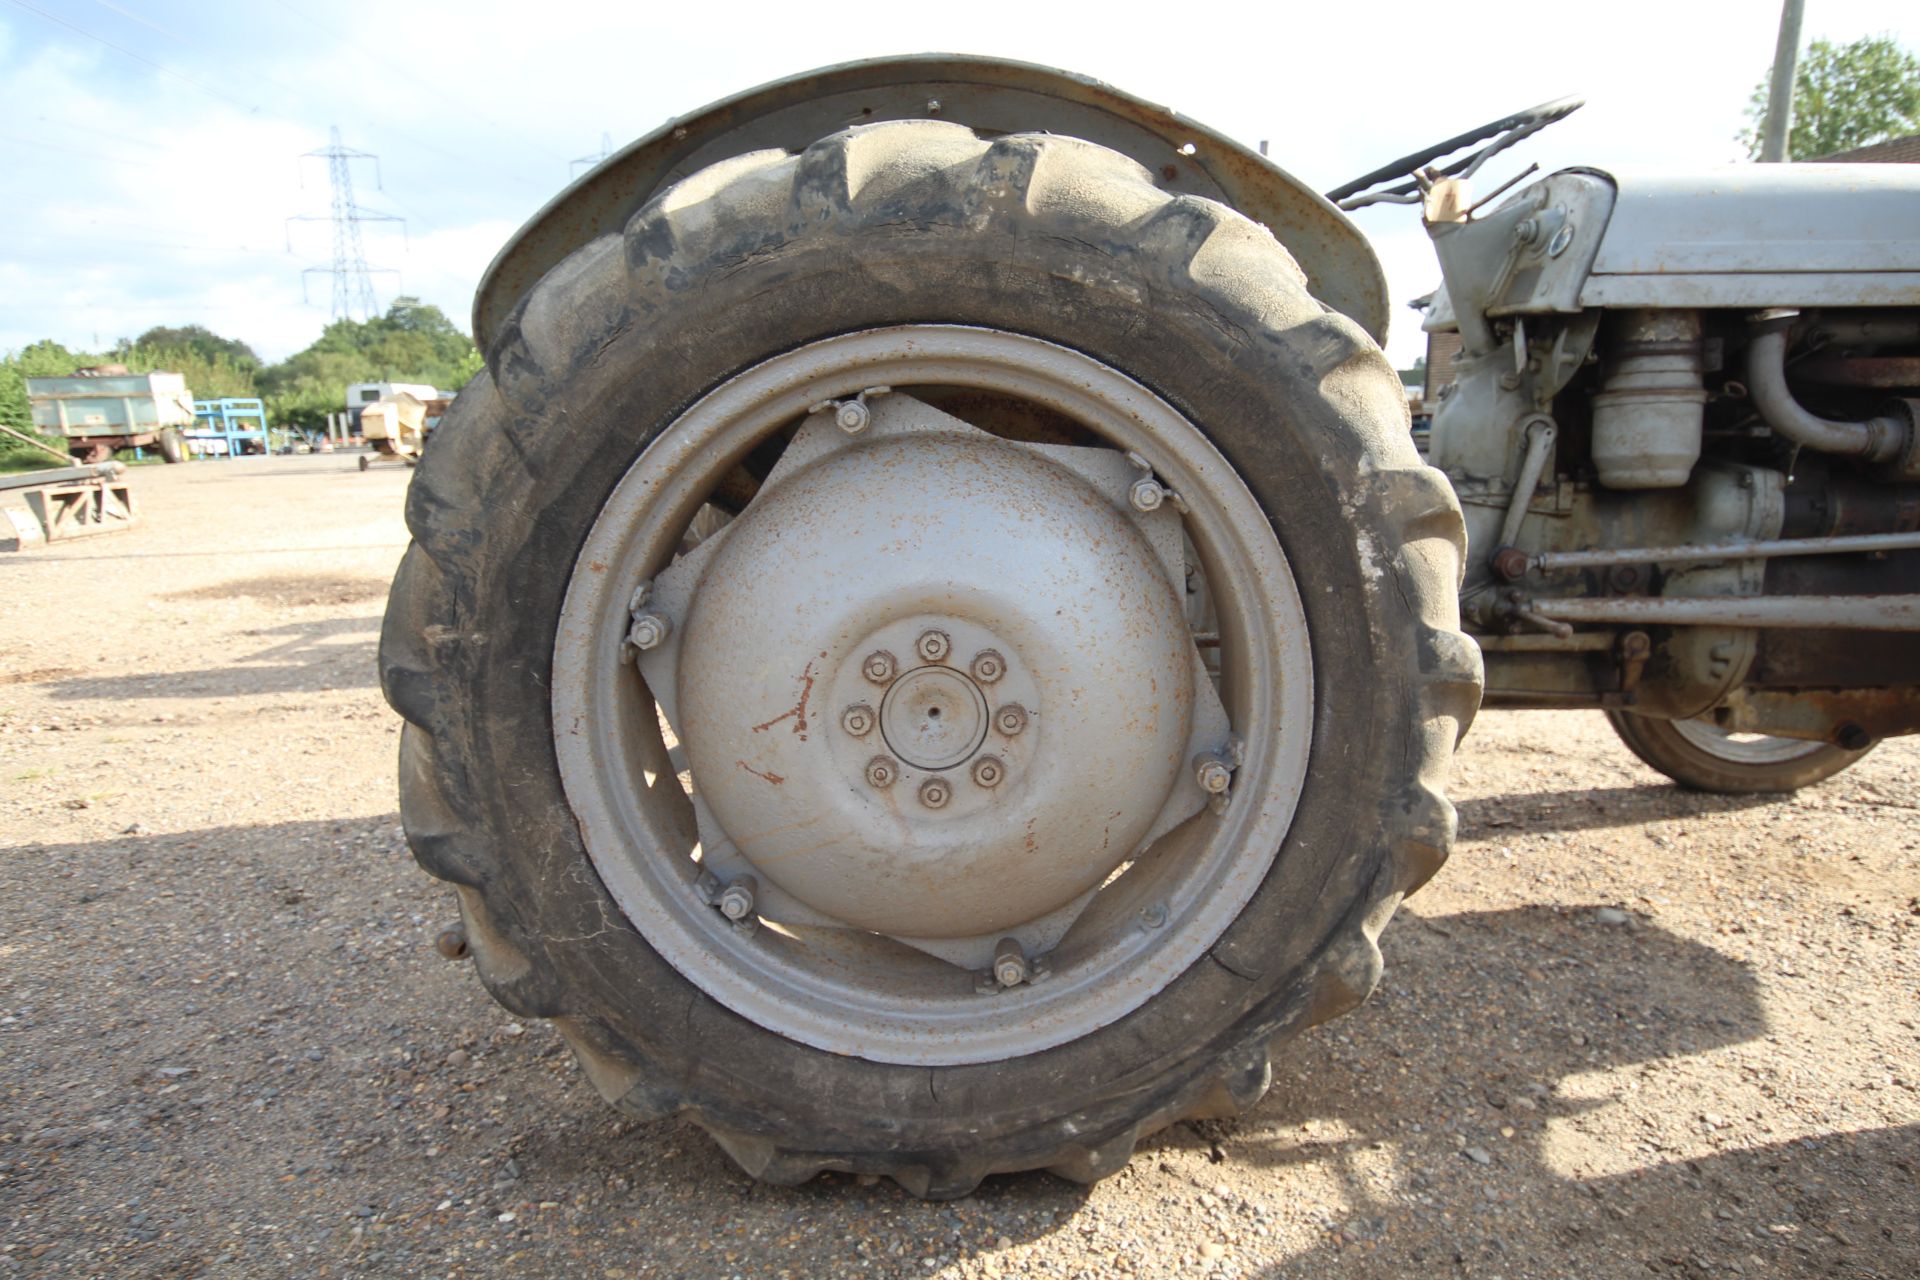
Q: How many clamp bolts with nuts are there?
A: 6